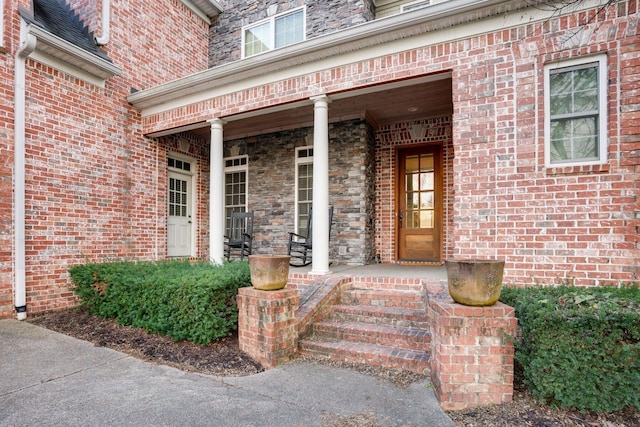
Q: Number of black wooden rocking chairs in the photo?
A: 2